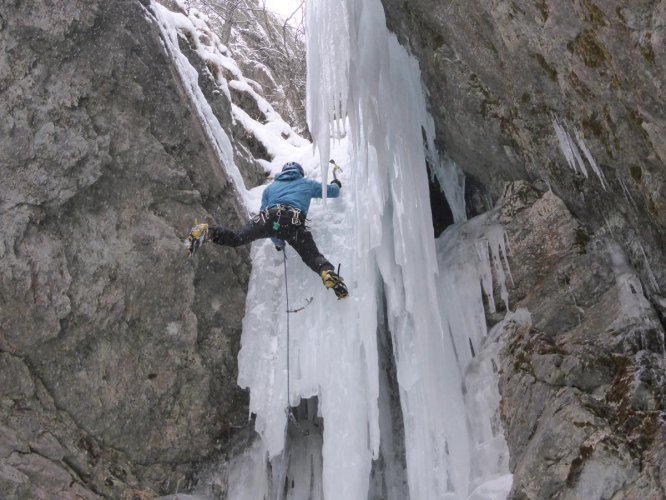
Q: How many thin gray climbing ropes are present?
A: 1